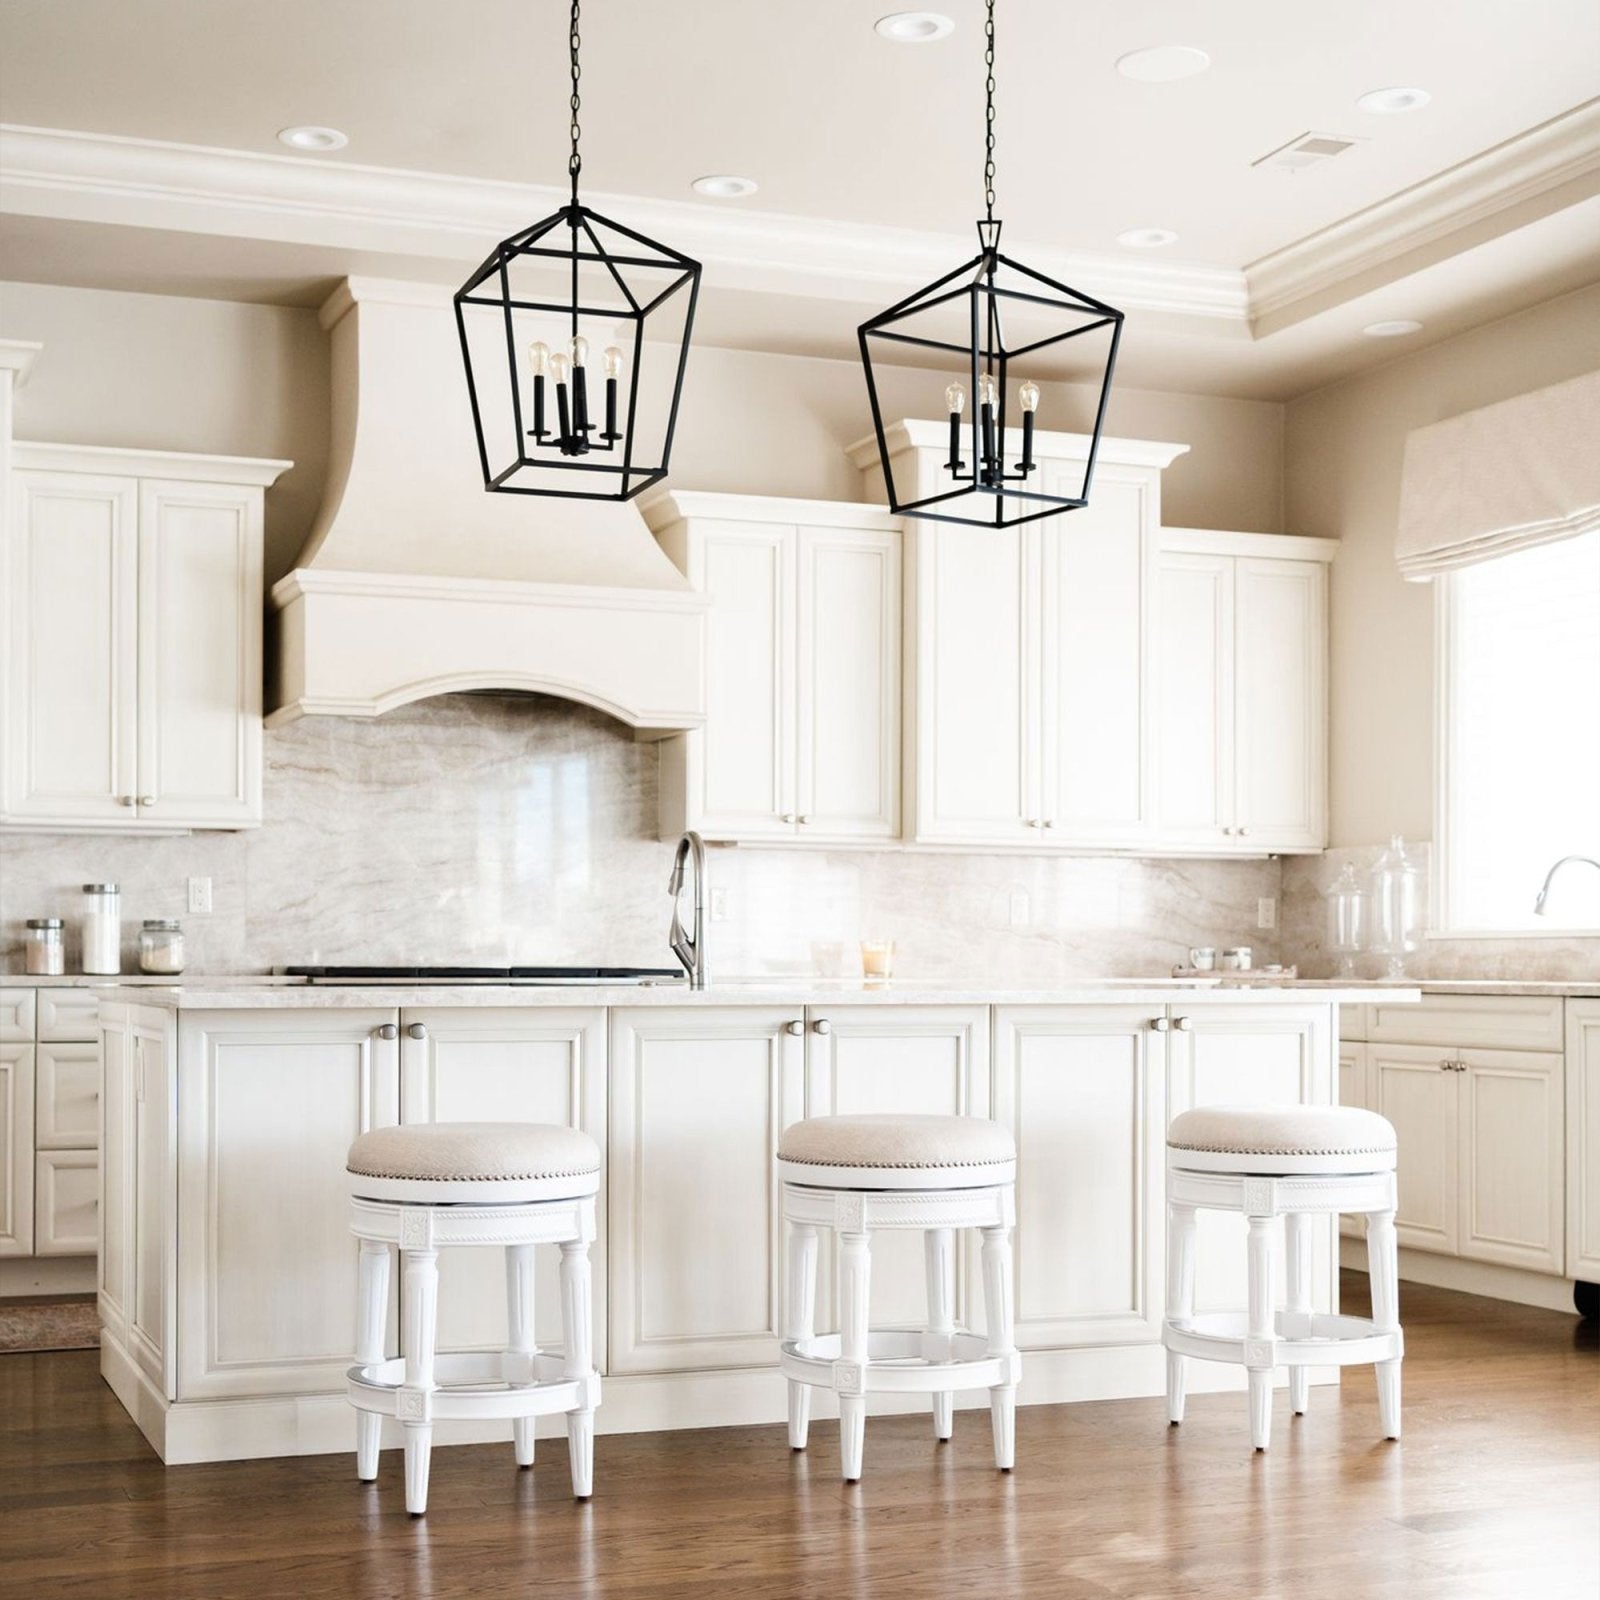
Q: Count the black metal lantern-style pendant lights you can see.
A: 2